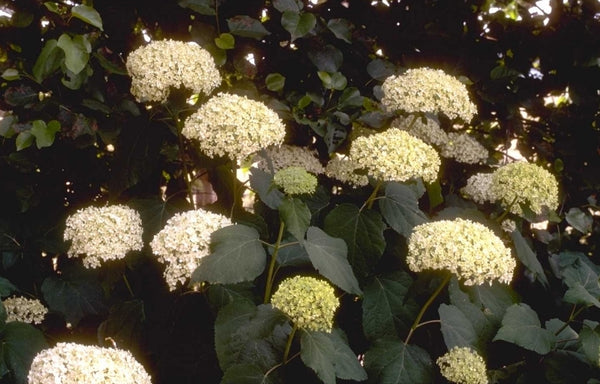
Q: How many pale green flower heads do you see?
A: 4